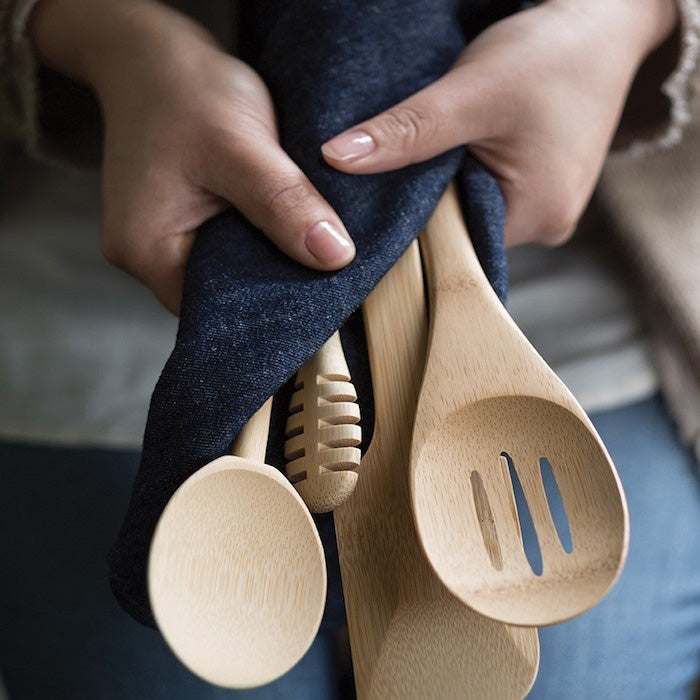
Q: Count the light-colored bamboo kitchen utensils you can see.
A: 4